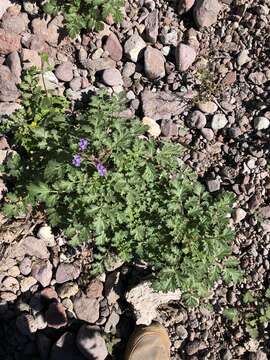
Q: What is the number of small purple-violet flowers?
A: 3